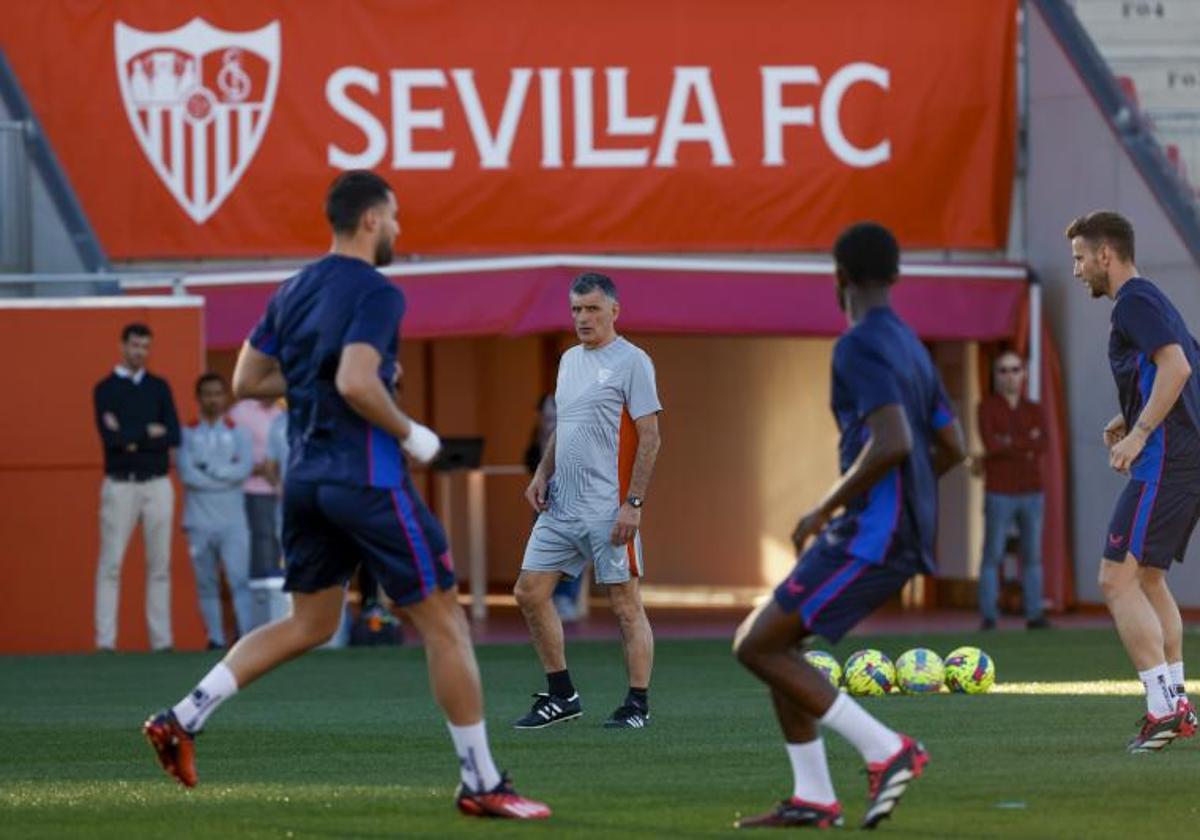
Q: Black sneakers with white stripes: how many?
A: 2